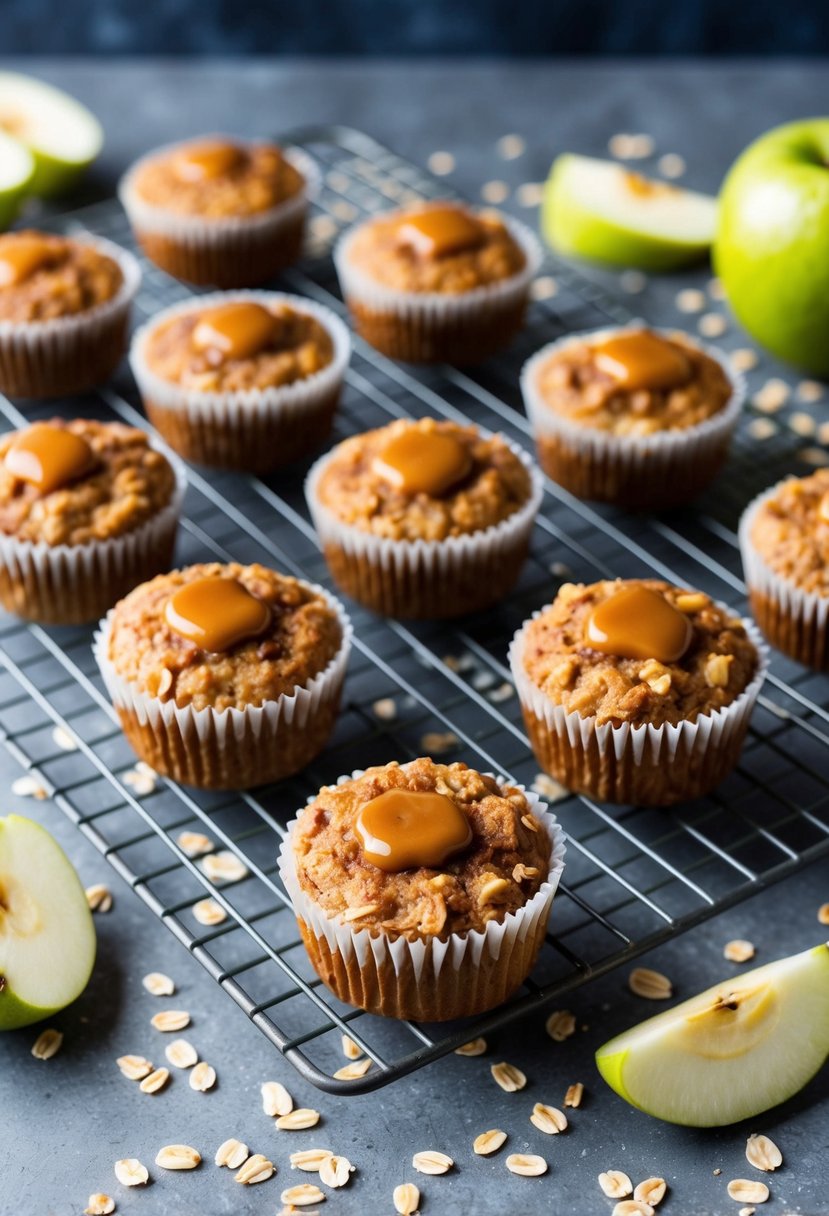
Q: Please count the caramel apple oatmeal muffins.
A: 11